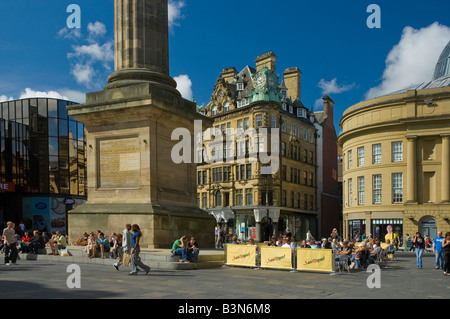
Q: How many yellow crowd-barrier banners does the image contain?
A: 3